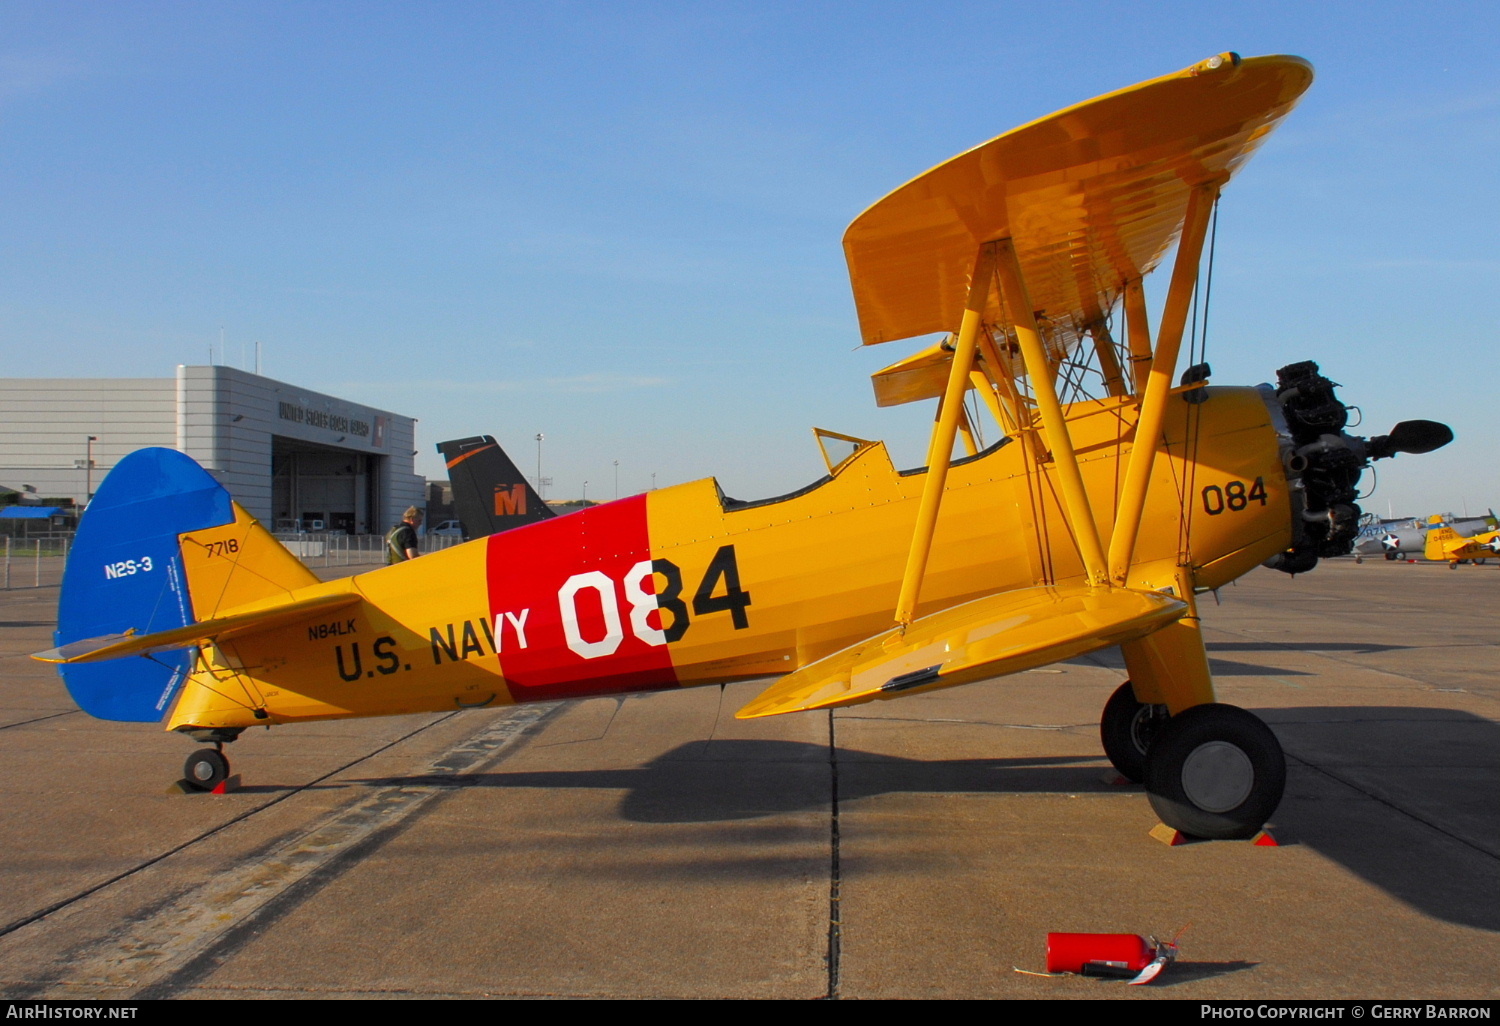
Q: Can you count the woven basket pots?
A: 0